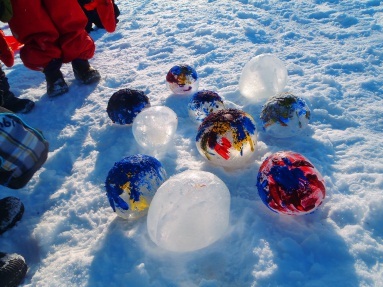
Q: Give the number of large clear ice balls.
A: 3